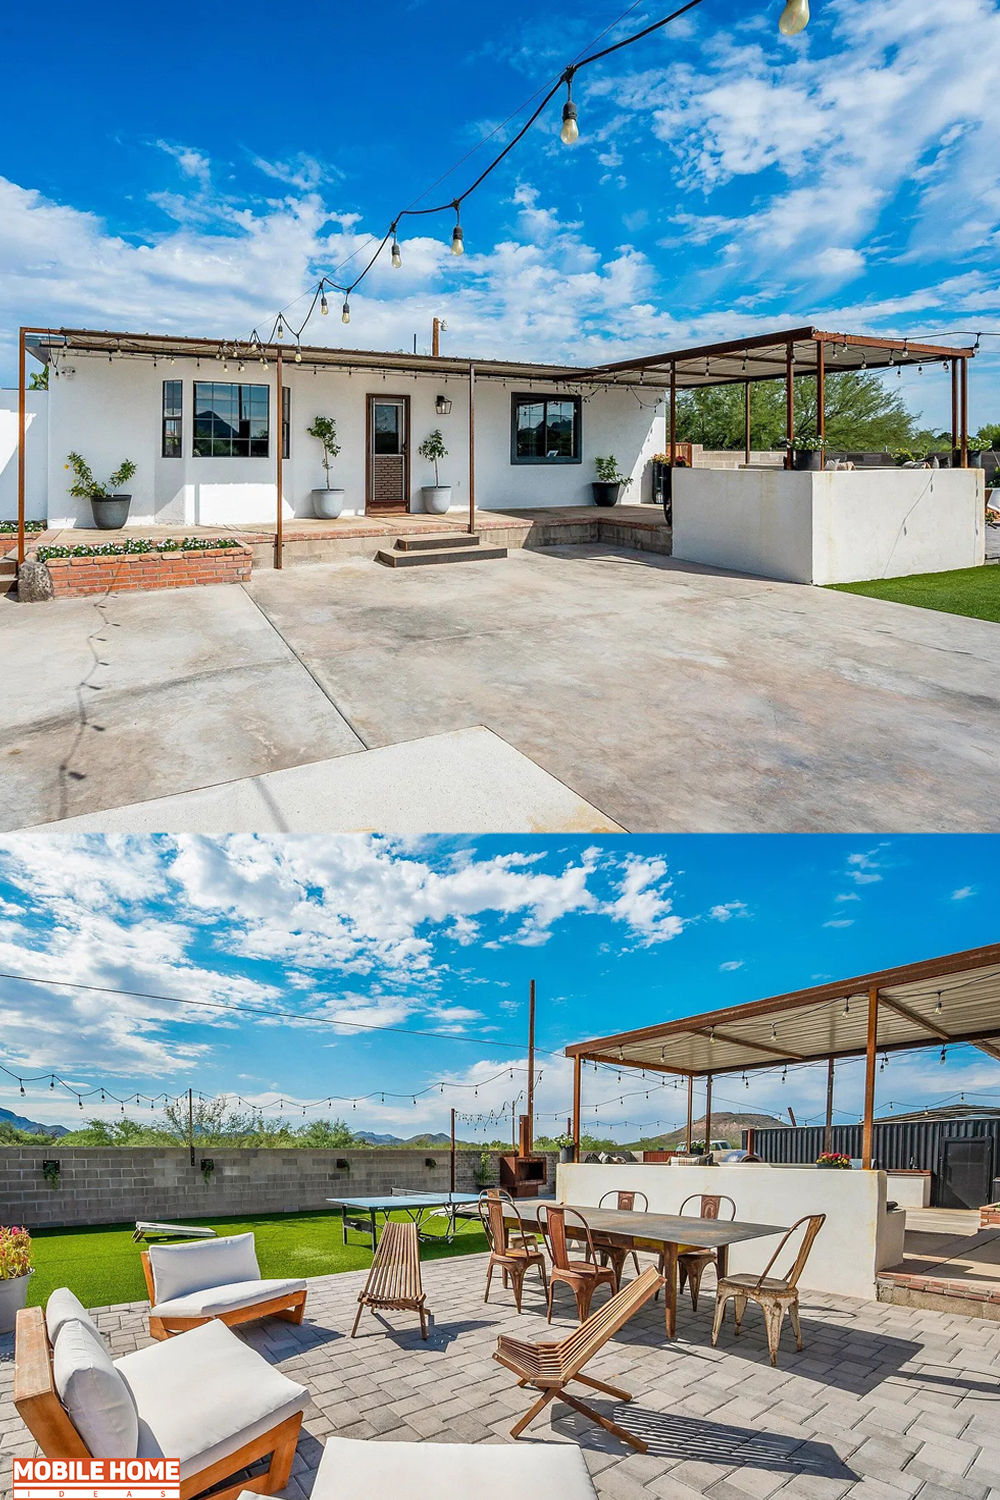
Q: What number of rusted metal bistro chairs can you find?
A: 6